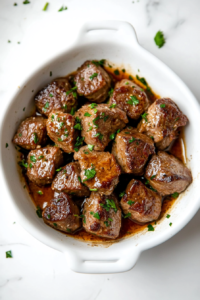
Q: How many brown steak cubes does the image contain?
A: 15